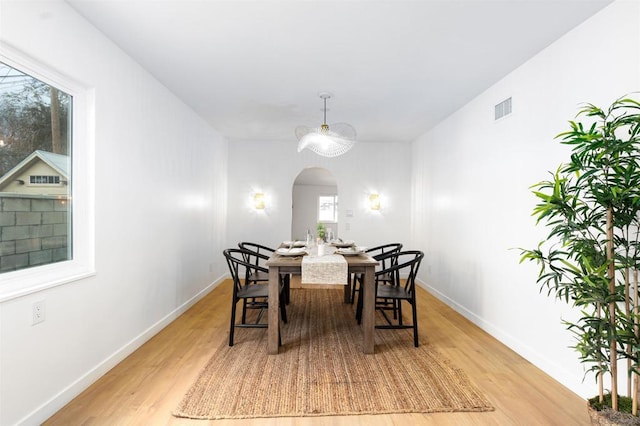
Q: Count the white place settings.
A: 4